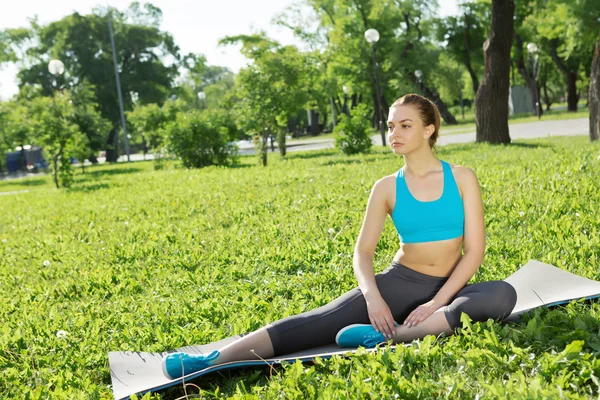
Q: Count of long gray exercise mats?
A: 1